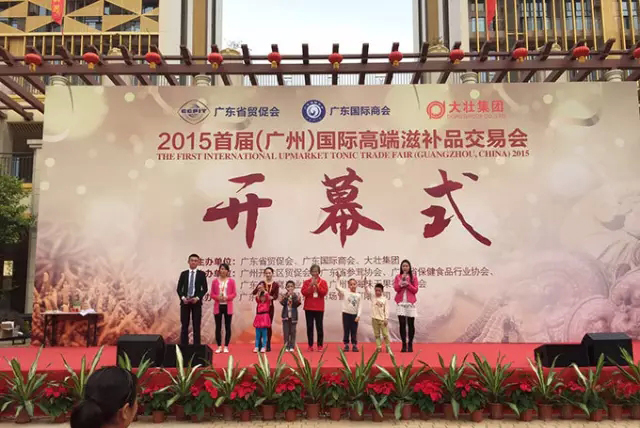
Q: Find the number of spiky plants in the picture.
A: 14